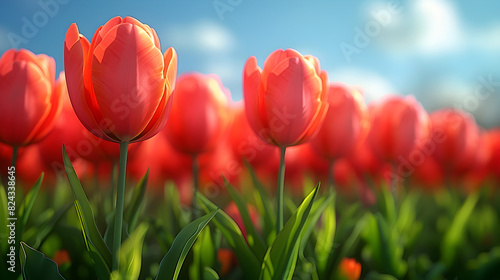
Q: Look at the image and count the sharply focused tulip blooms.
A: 2